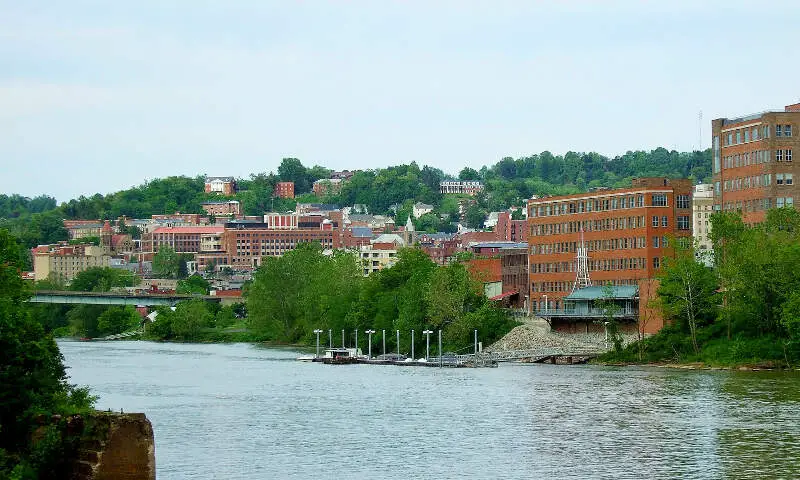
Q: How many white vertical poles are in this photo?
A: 11